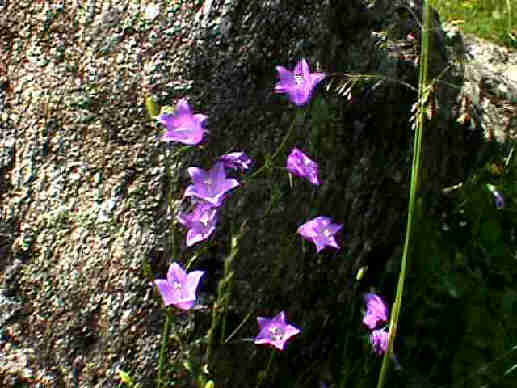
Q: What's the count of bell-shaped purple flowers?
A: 11